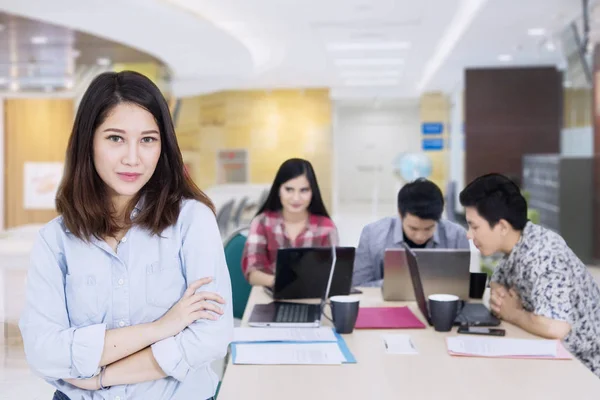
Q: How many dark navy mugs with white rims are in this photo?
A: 2